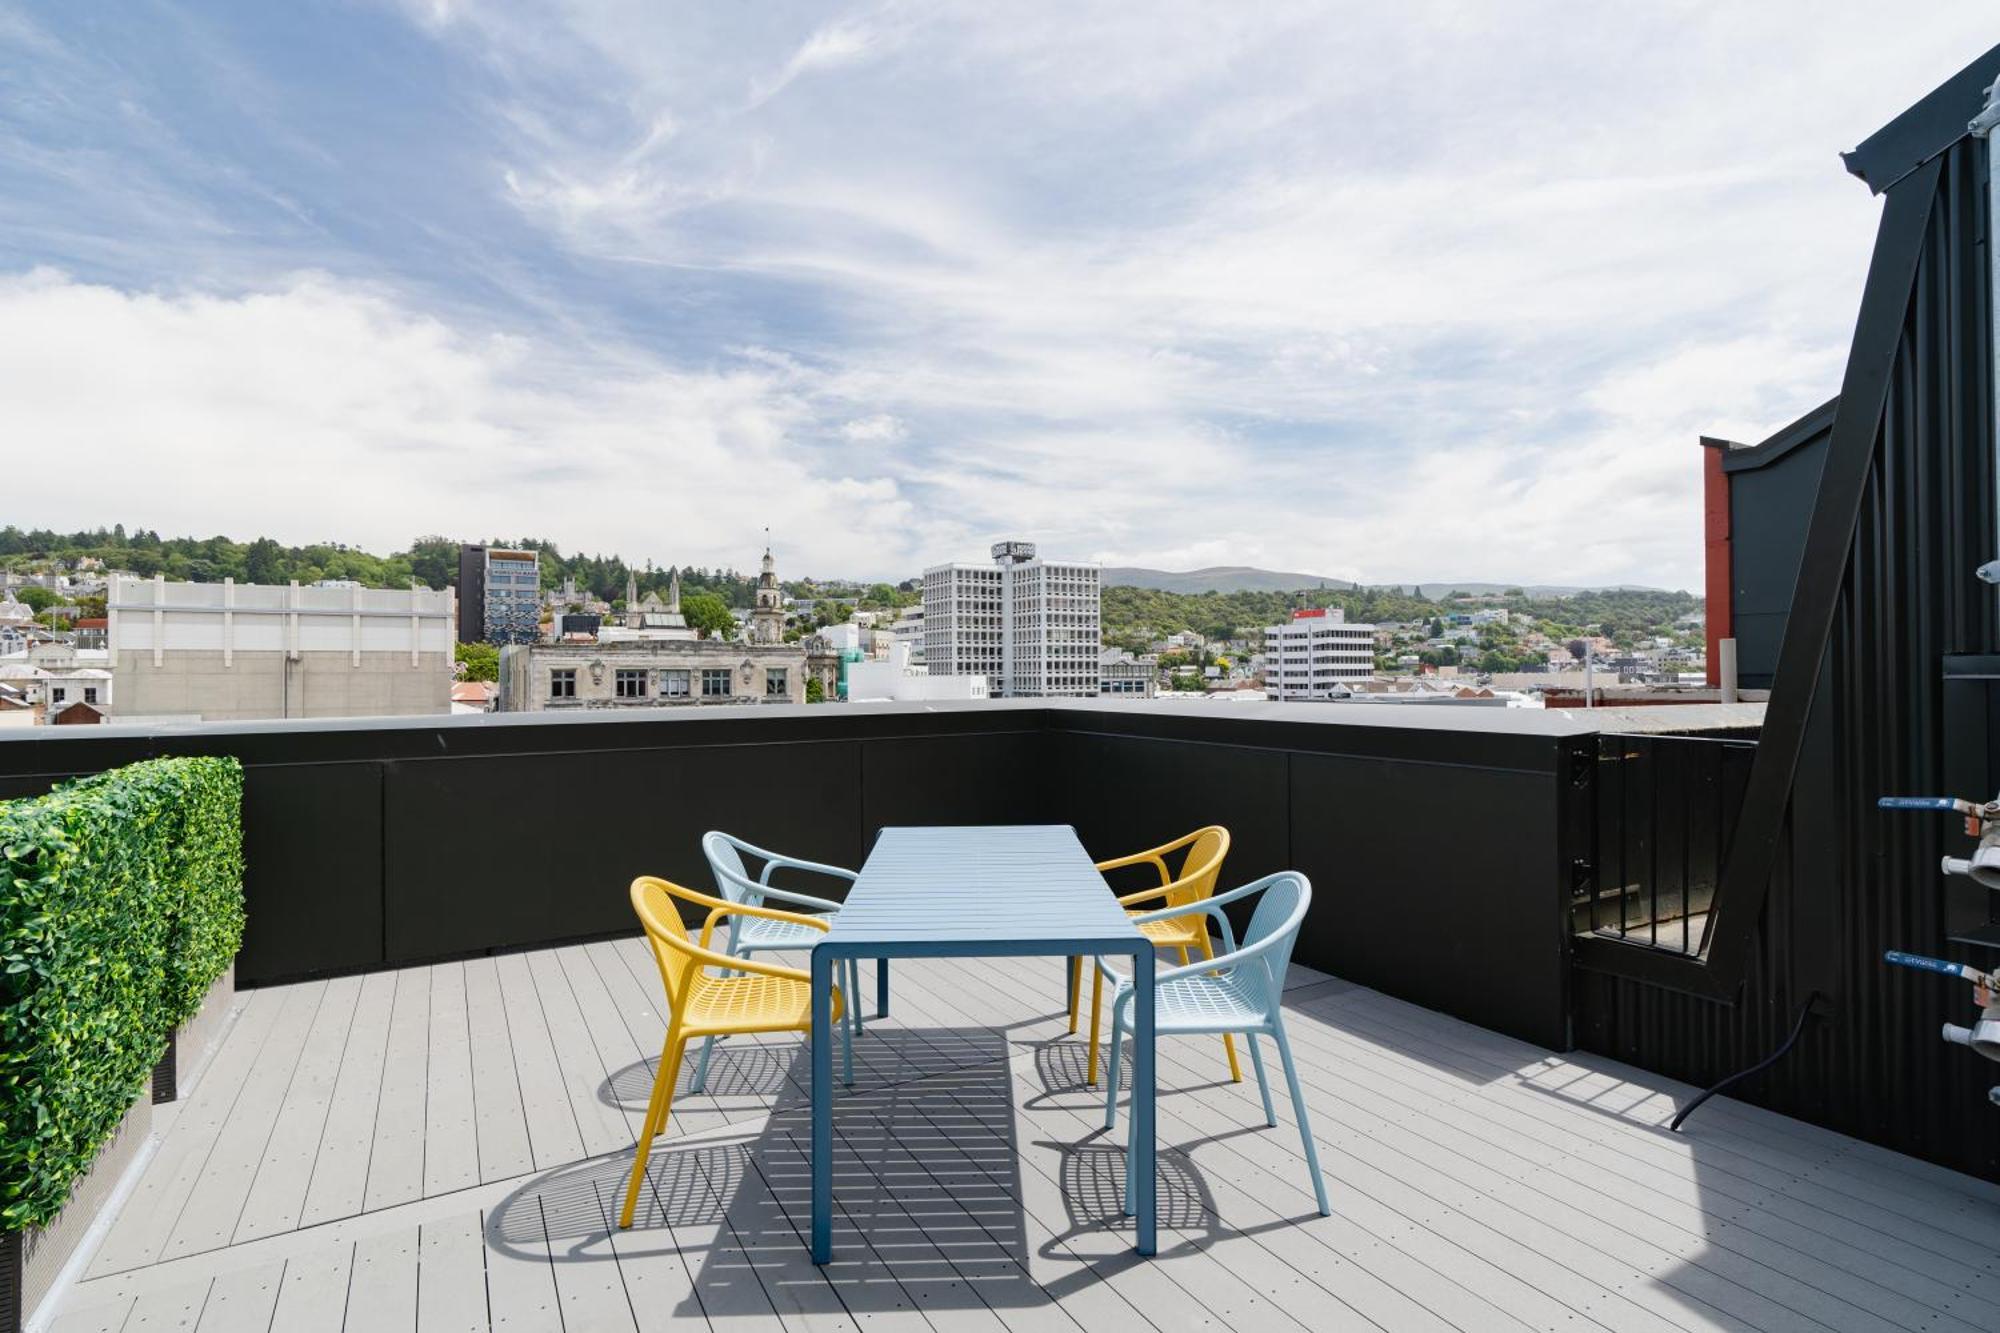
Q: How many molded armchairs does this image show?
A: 4